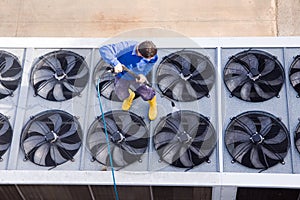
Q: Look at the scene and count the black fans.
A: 12